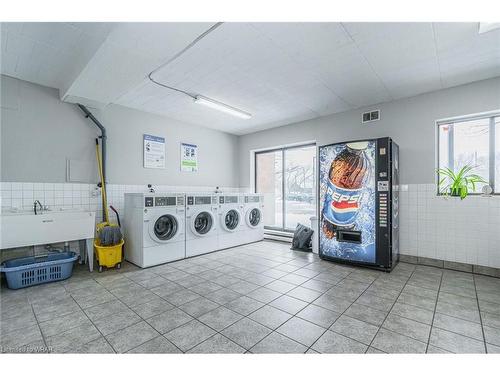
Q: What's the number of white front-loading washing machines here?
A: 4